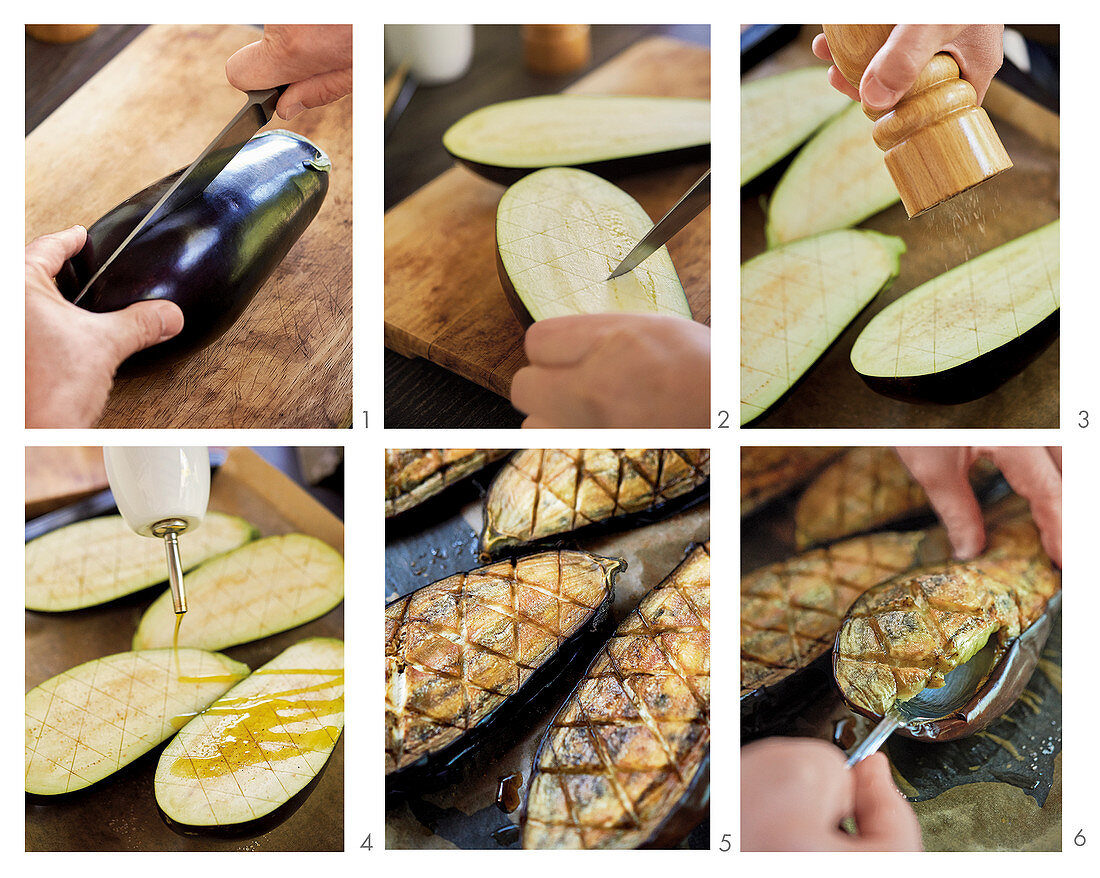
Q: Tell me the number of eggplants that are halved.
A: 2